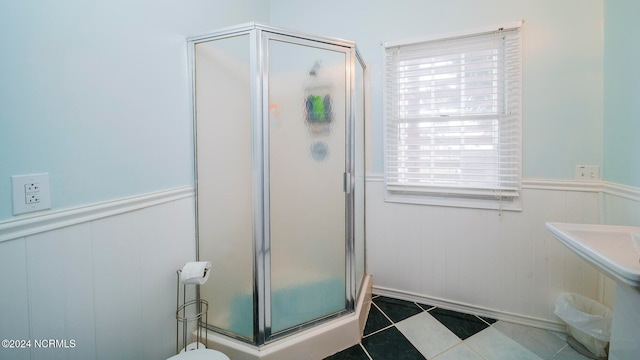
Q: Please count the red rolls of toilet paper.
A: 0